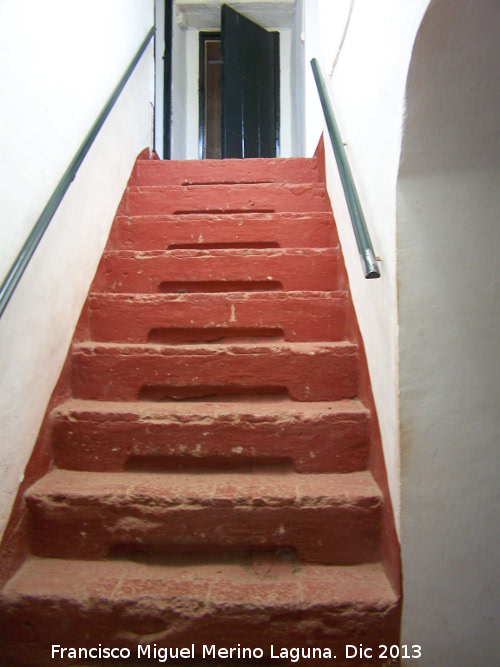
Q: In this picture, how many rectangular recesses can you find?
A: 8